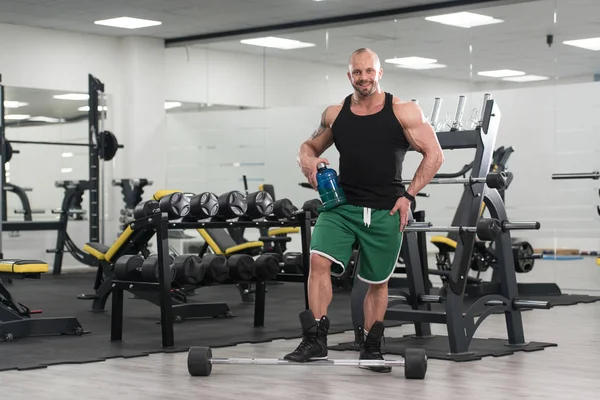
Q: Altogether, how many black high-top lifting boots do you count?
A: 2